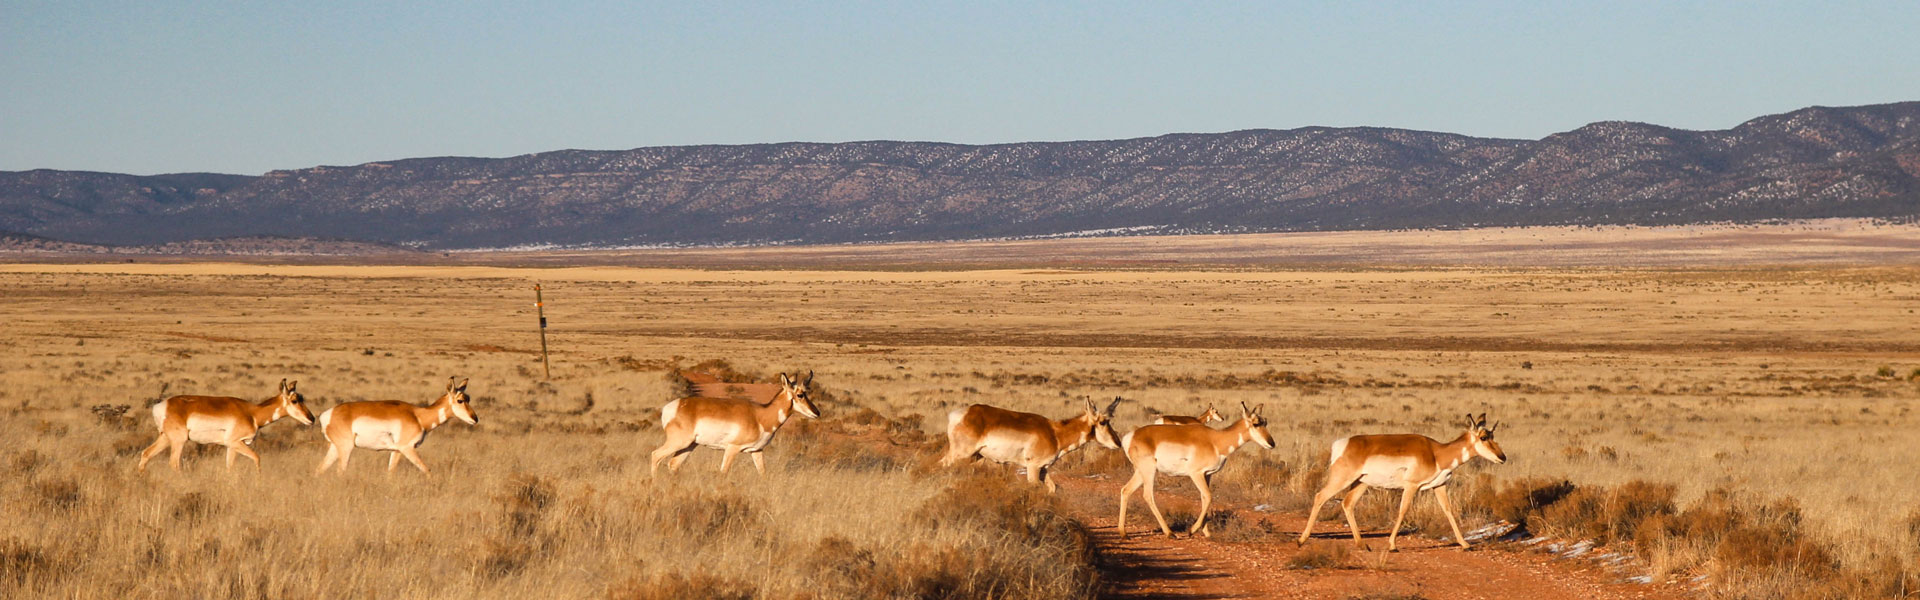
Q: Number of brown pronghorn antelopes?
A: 7